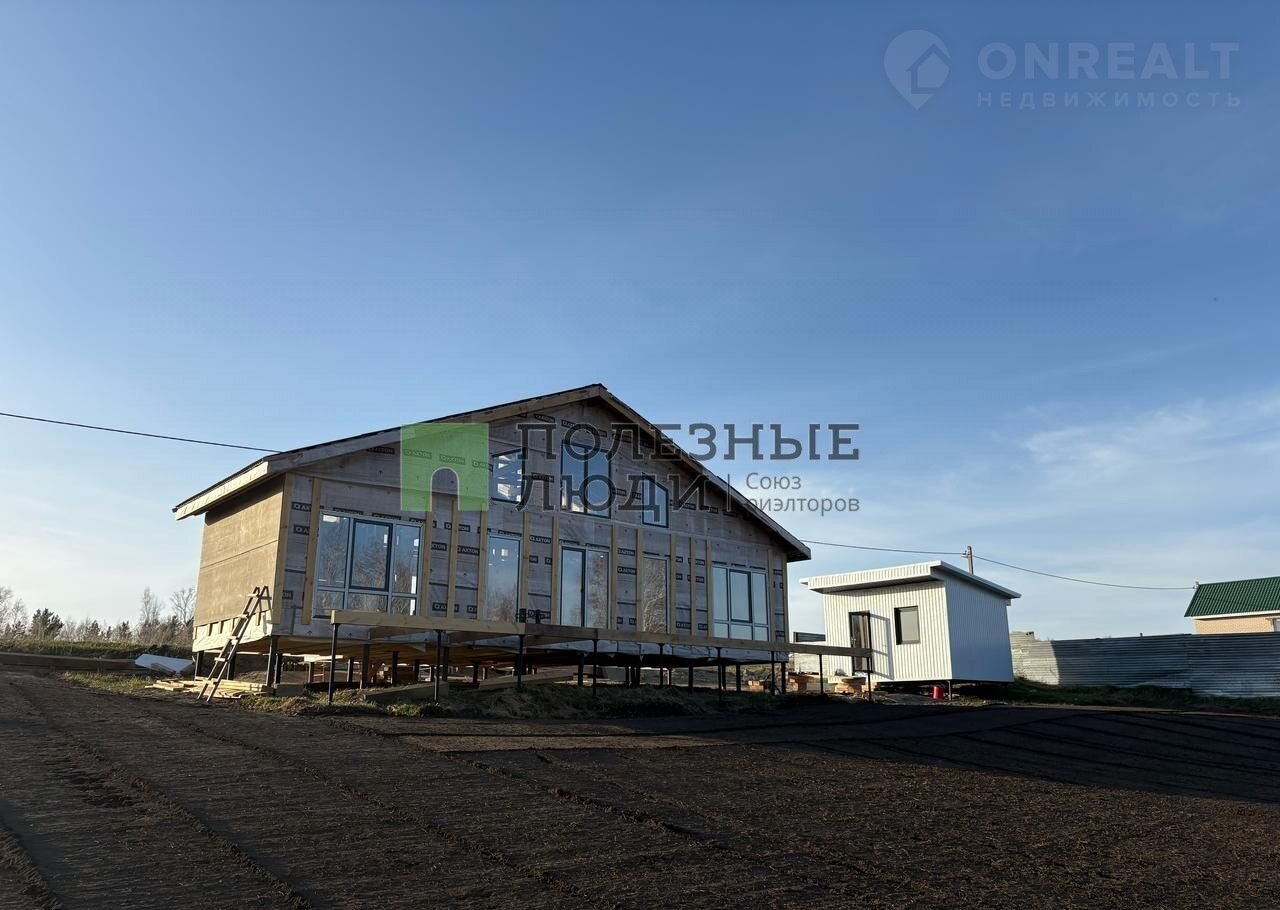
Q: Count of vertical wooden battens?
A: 14